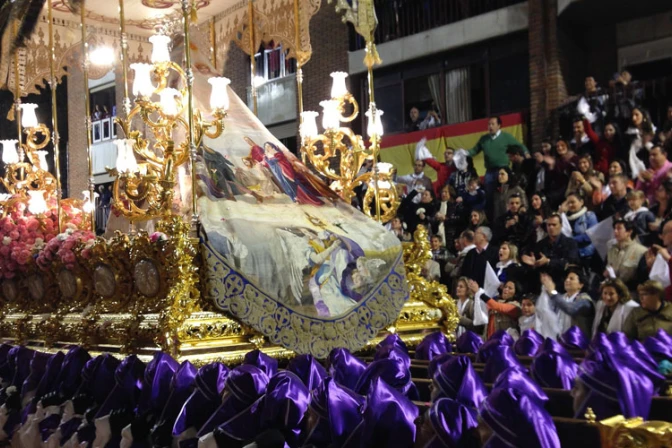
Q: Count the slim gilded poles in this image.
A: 9